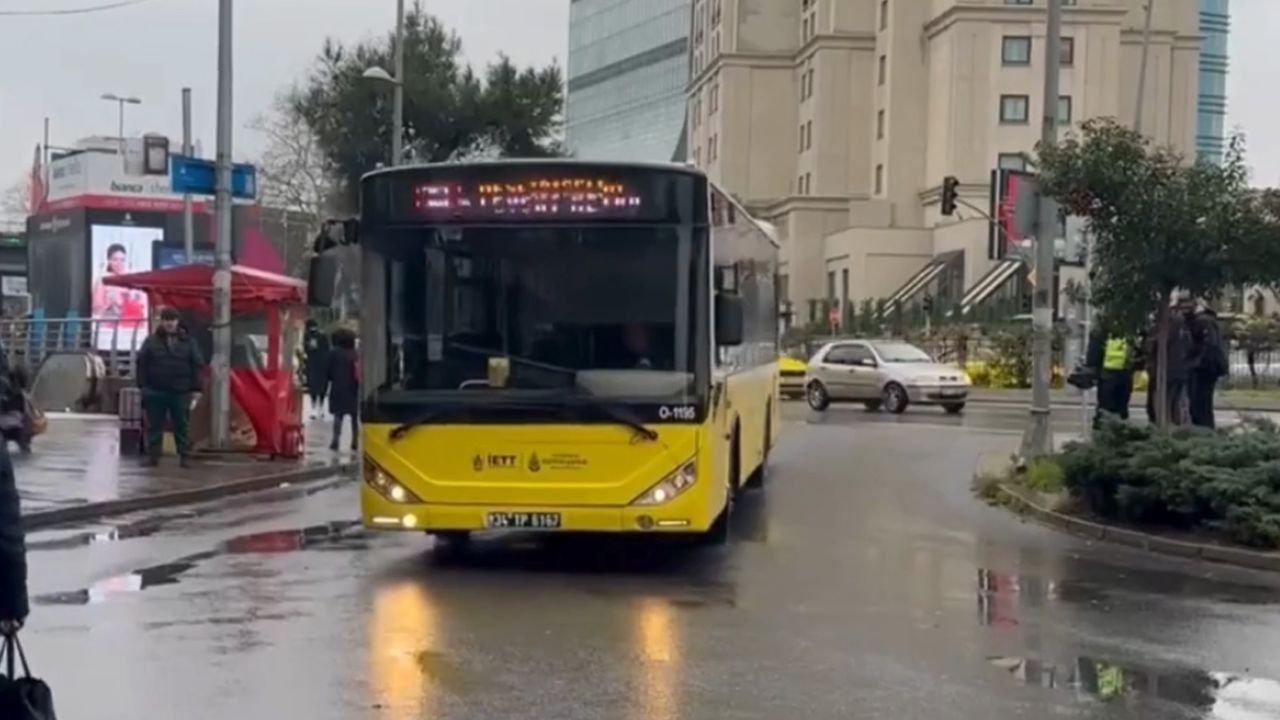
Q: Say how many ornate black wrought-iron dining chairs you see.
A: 0